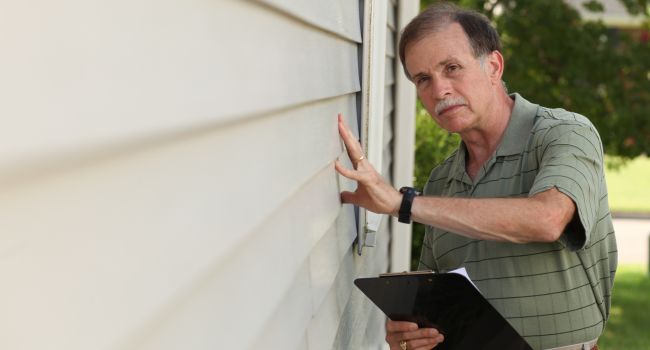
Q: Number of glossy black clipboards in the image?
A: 1